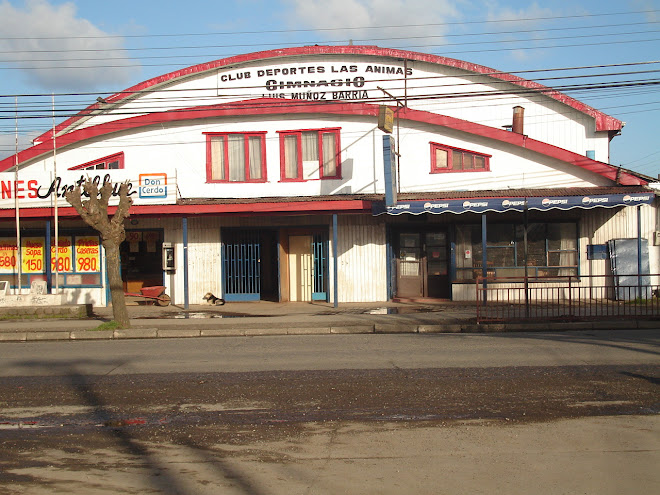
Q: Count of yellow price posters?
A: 4